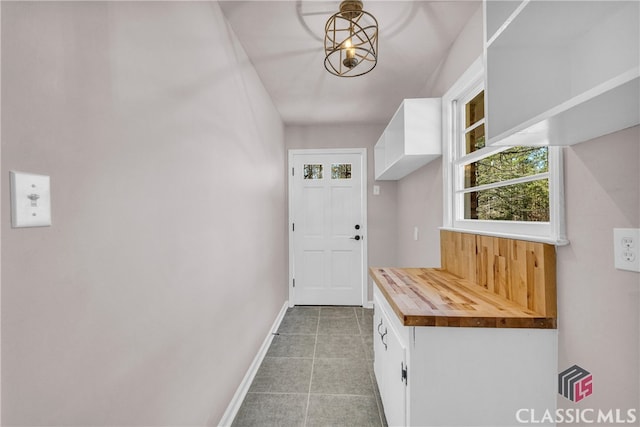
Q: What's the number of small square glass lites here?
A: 2